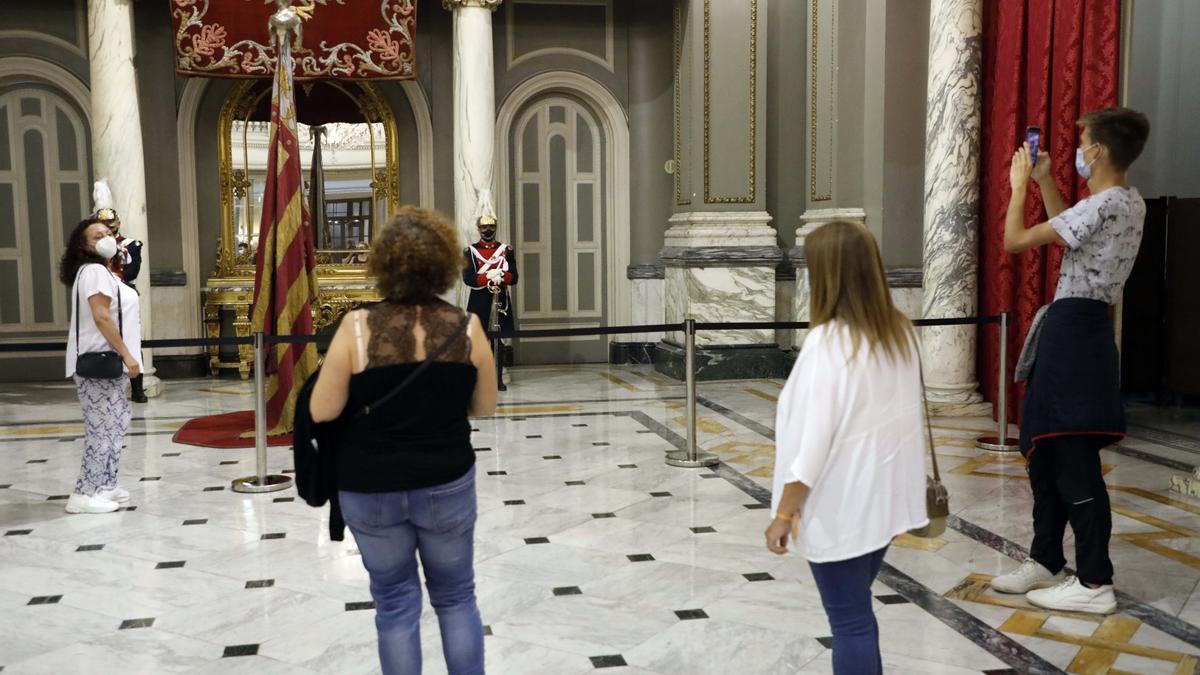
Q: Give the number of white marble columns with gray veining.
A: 3